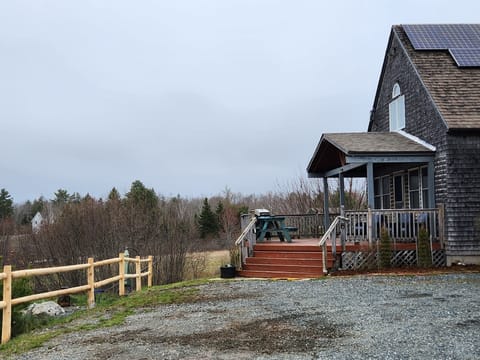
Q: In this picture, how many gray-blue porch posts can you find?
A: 4